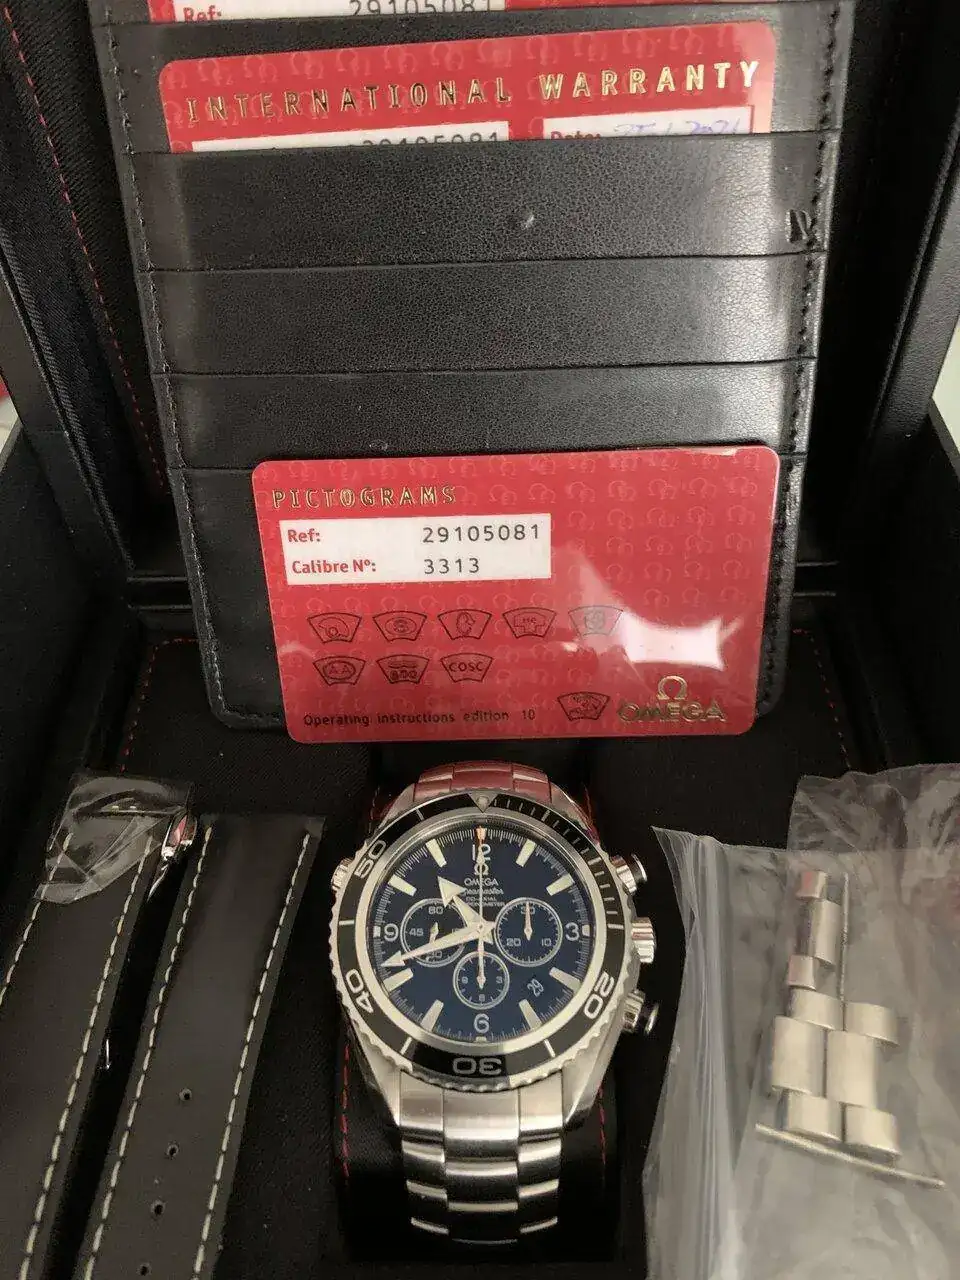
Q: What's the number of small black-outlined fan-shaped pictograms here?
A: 9